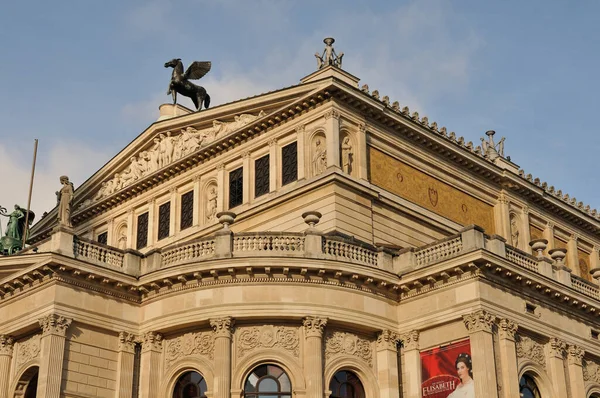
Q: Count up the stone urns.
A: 5